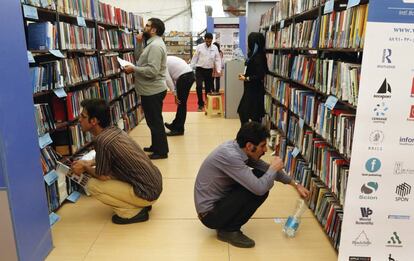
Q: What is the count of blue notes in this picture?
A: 15